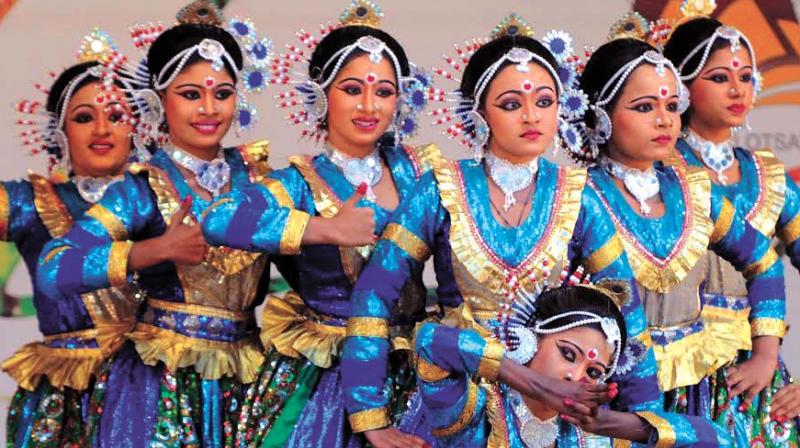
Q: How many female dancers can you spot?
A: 7